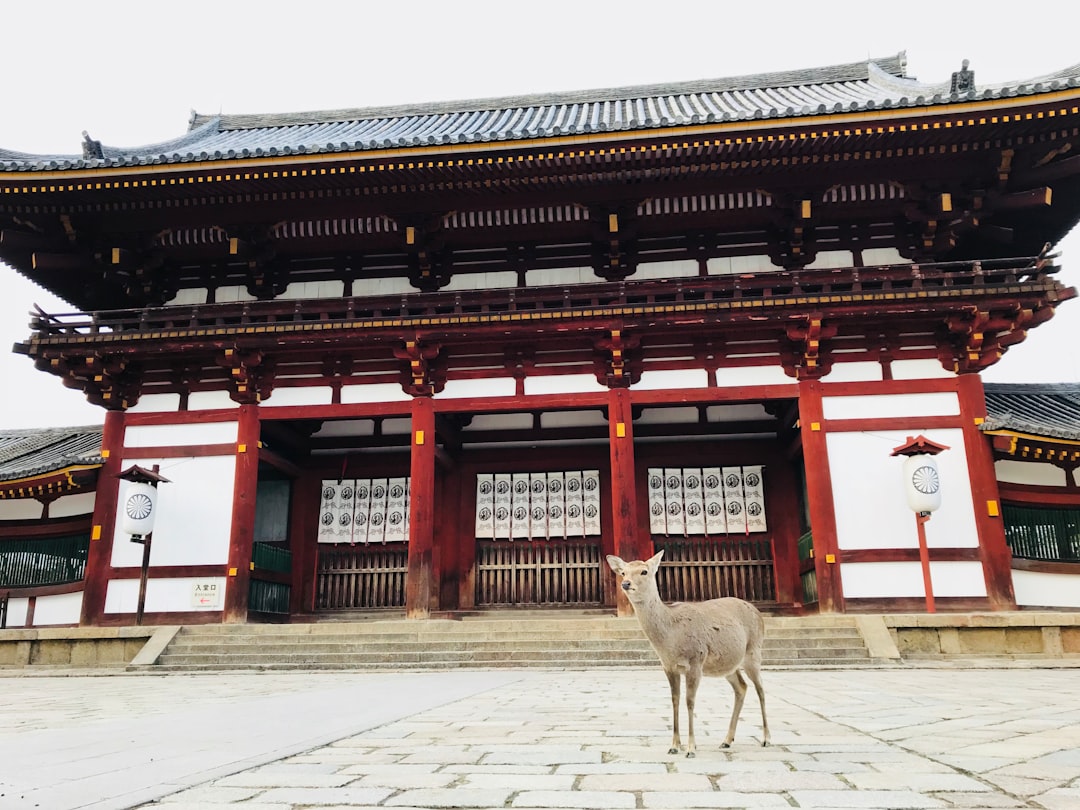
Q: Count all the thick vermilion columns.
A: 6